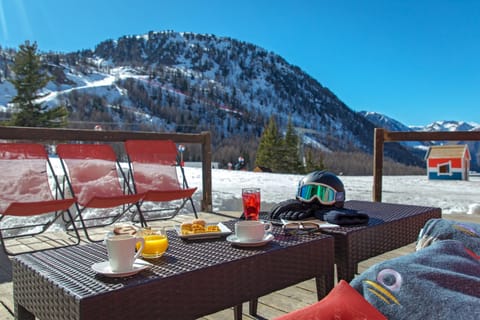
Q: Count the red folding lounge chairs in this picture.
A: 3